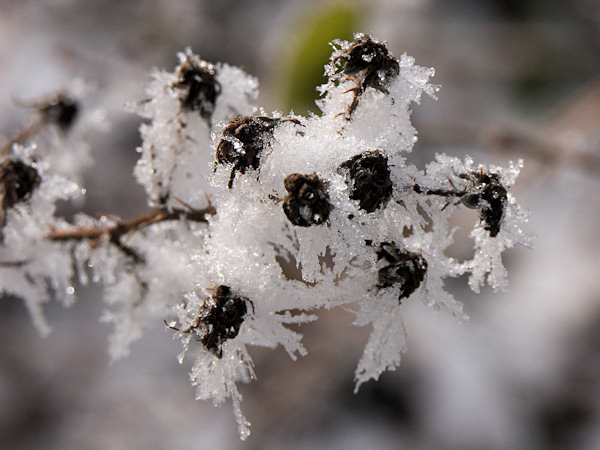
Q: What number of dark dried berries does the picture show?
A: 10